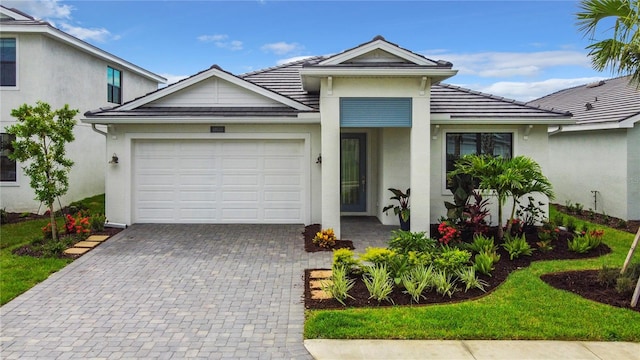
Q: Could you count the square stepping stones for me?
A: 6